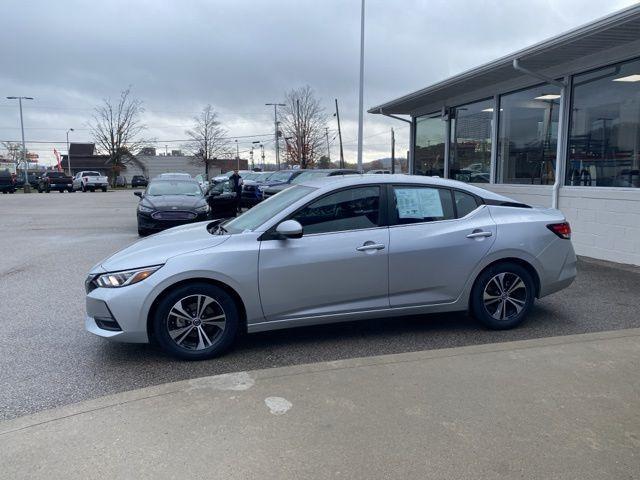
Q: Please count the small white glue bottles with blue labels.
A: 0